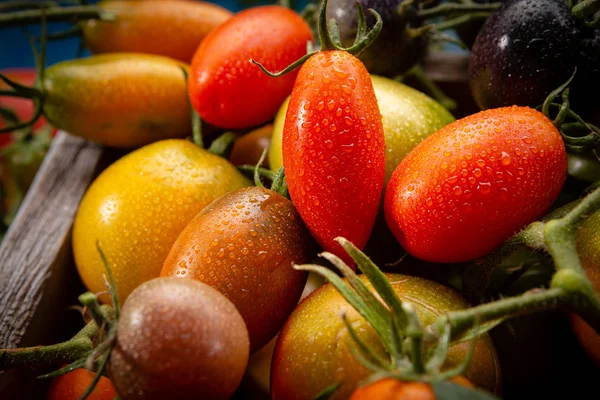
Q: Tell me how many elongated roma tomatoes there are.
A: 6